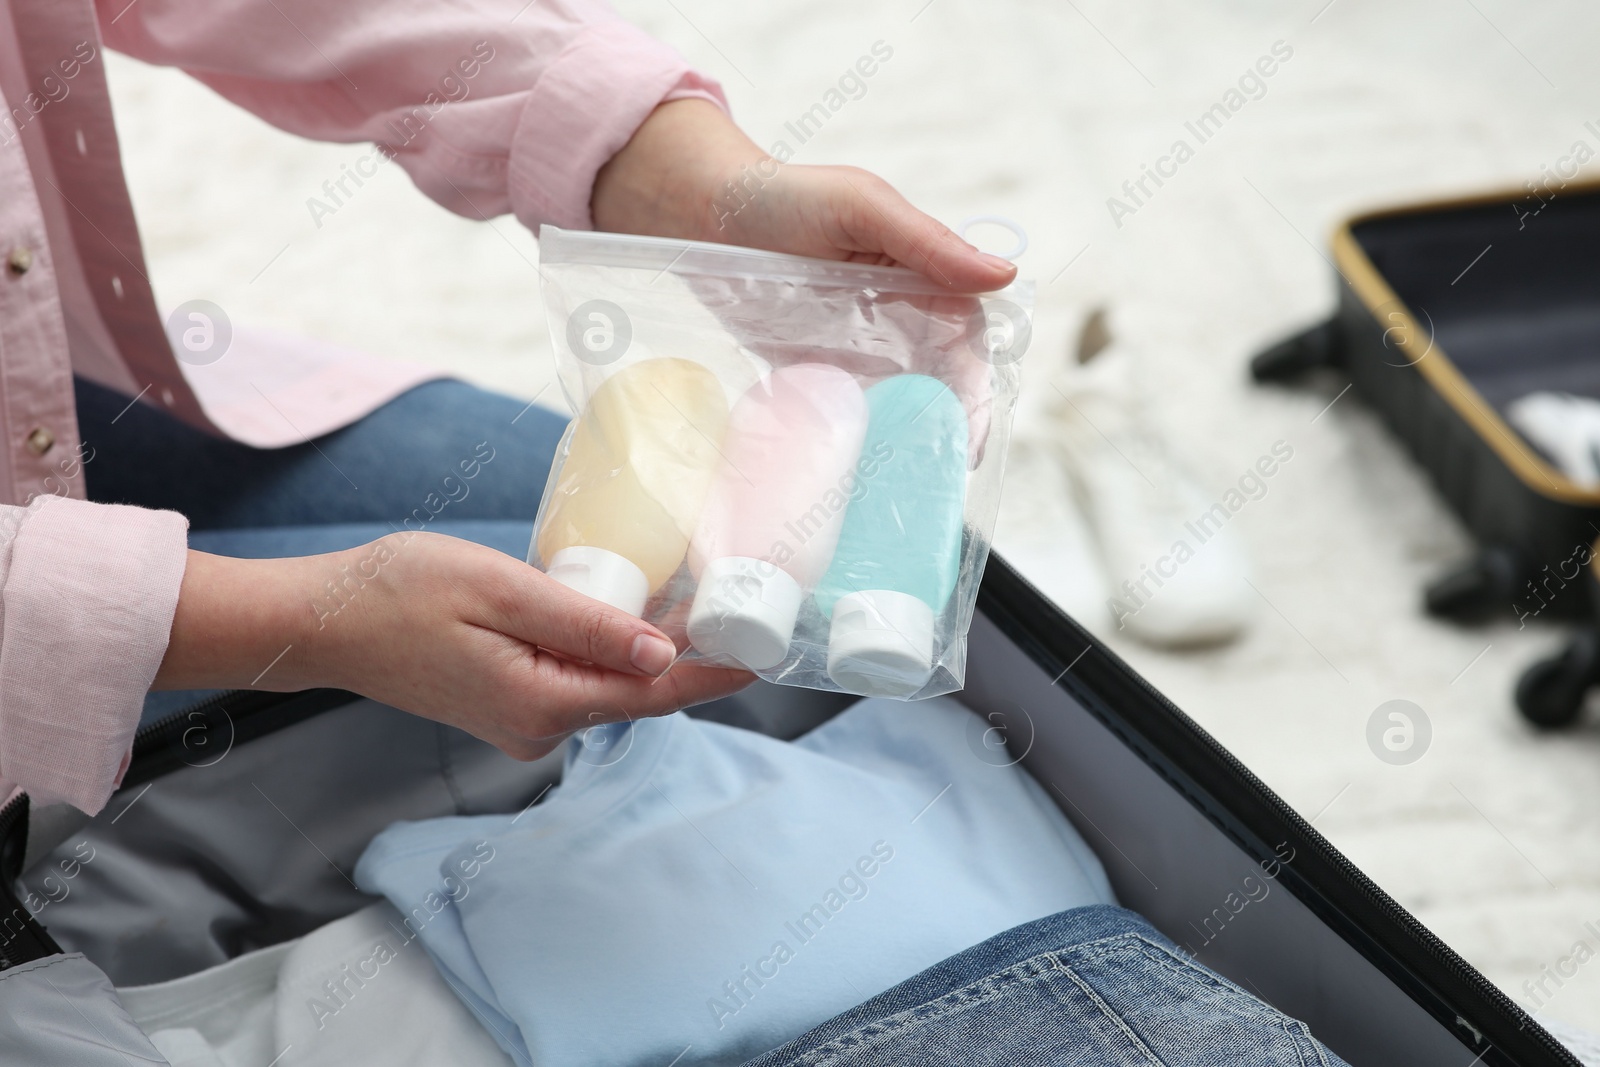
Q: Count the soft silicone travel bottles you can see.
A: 3